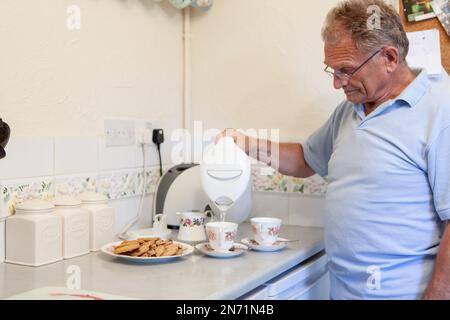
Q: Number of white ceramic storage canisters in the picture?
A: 3